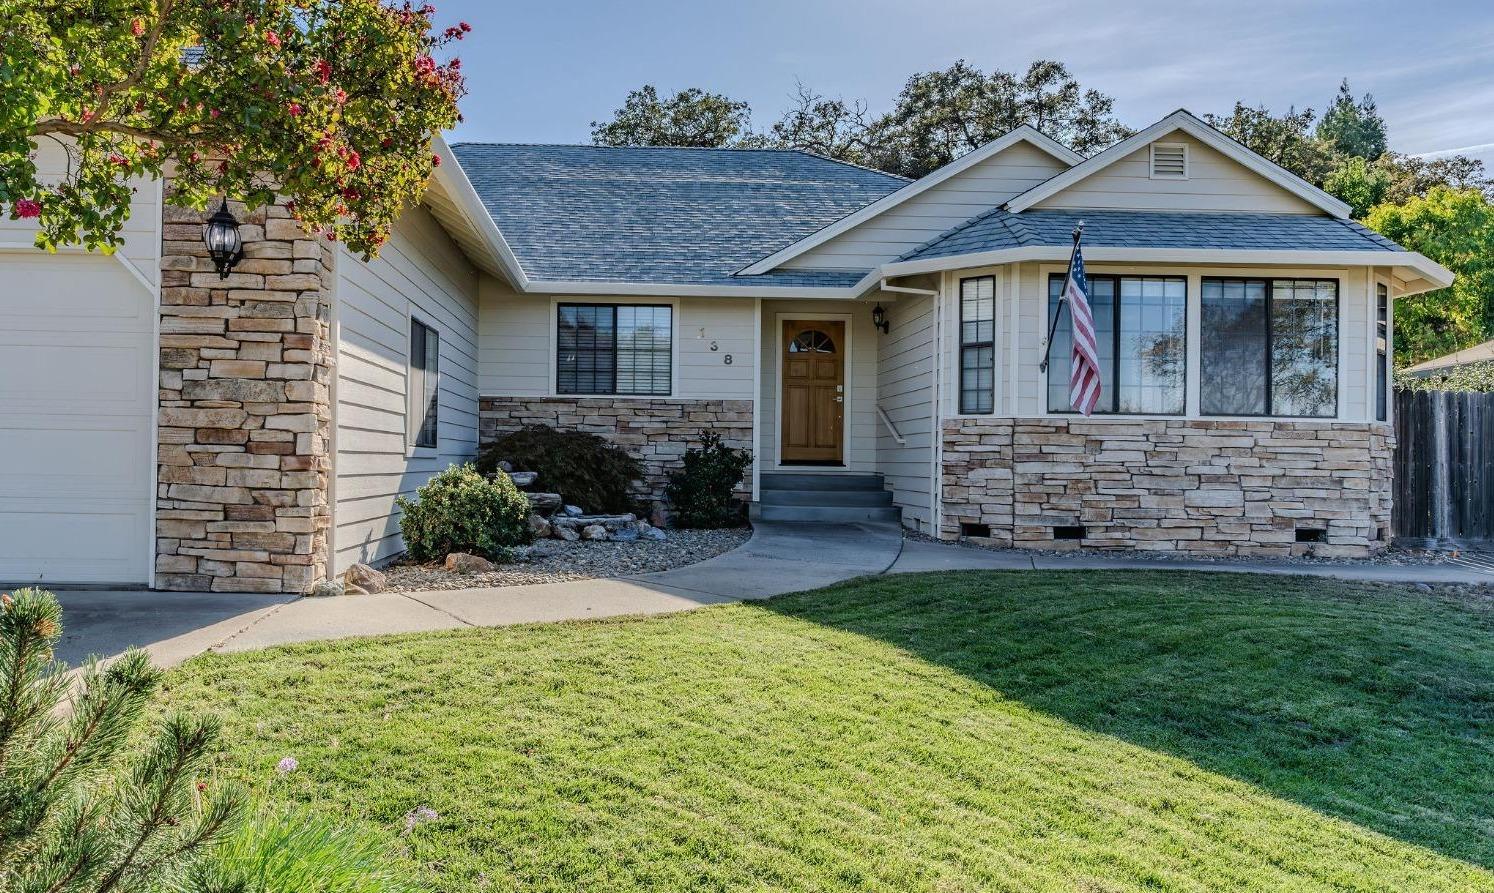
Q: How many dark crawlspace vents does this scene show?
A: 3